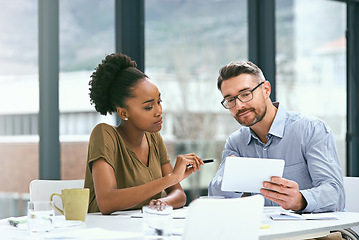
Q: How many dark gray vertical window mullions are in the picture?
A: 4